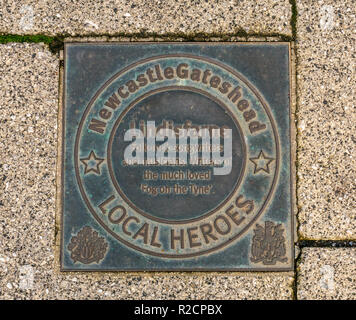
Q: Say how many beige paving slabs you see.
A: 4